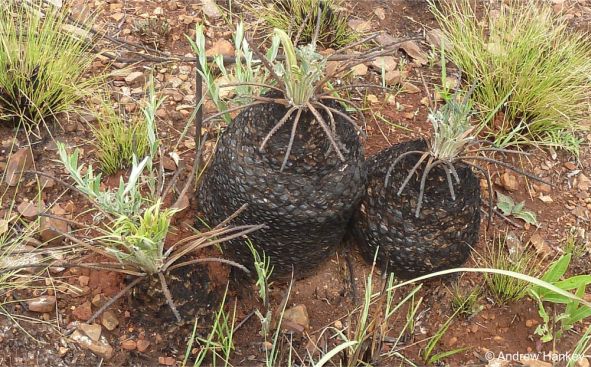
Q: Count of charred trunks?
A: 2